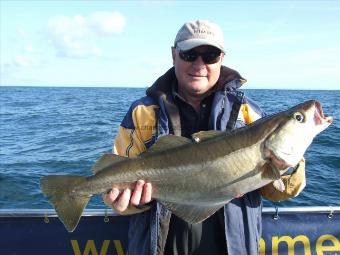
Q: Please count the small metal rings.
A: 4